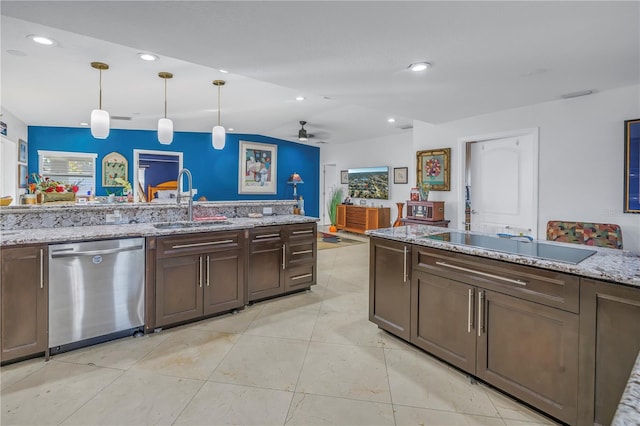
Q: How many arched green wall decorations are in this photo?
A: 1